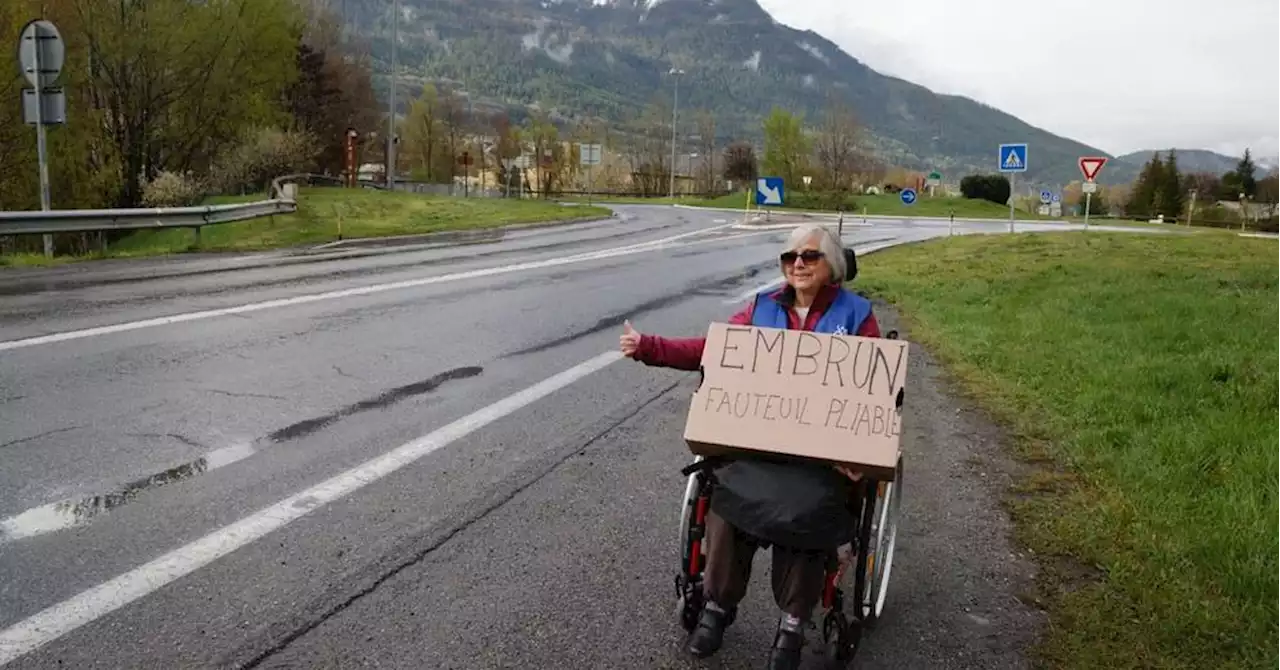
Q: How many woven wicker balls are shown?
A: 0